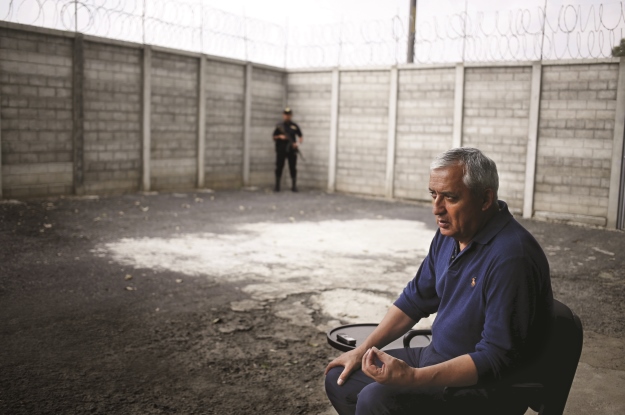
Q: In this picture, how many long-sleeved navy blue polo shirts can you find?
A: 1